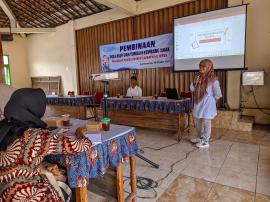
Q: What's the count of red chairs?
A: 5